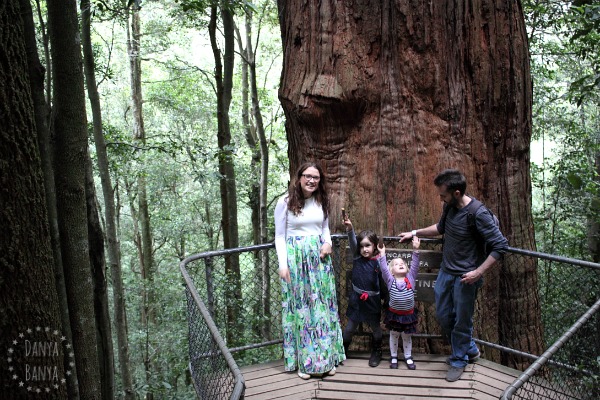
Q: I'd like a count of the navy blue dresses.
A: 1